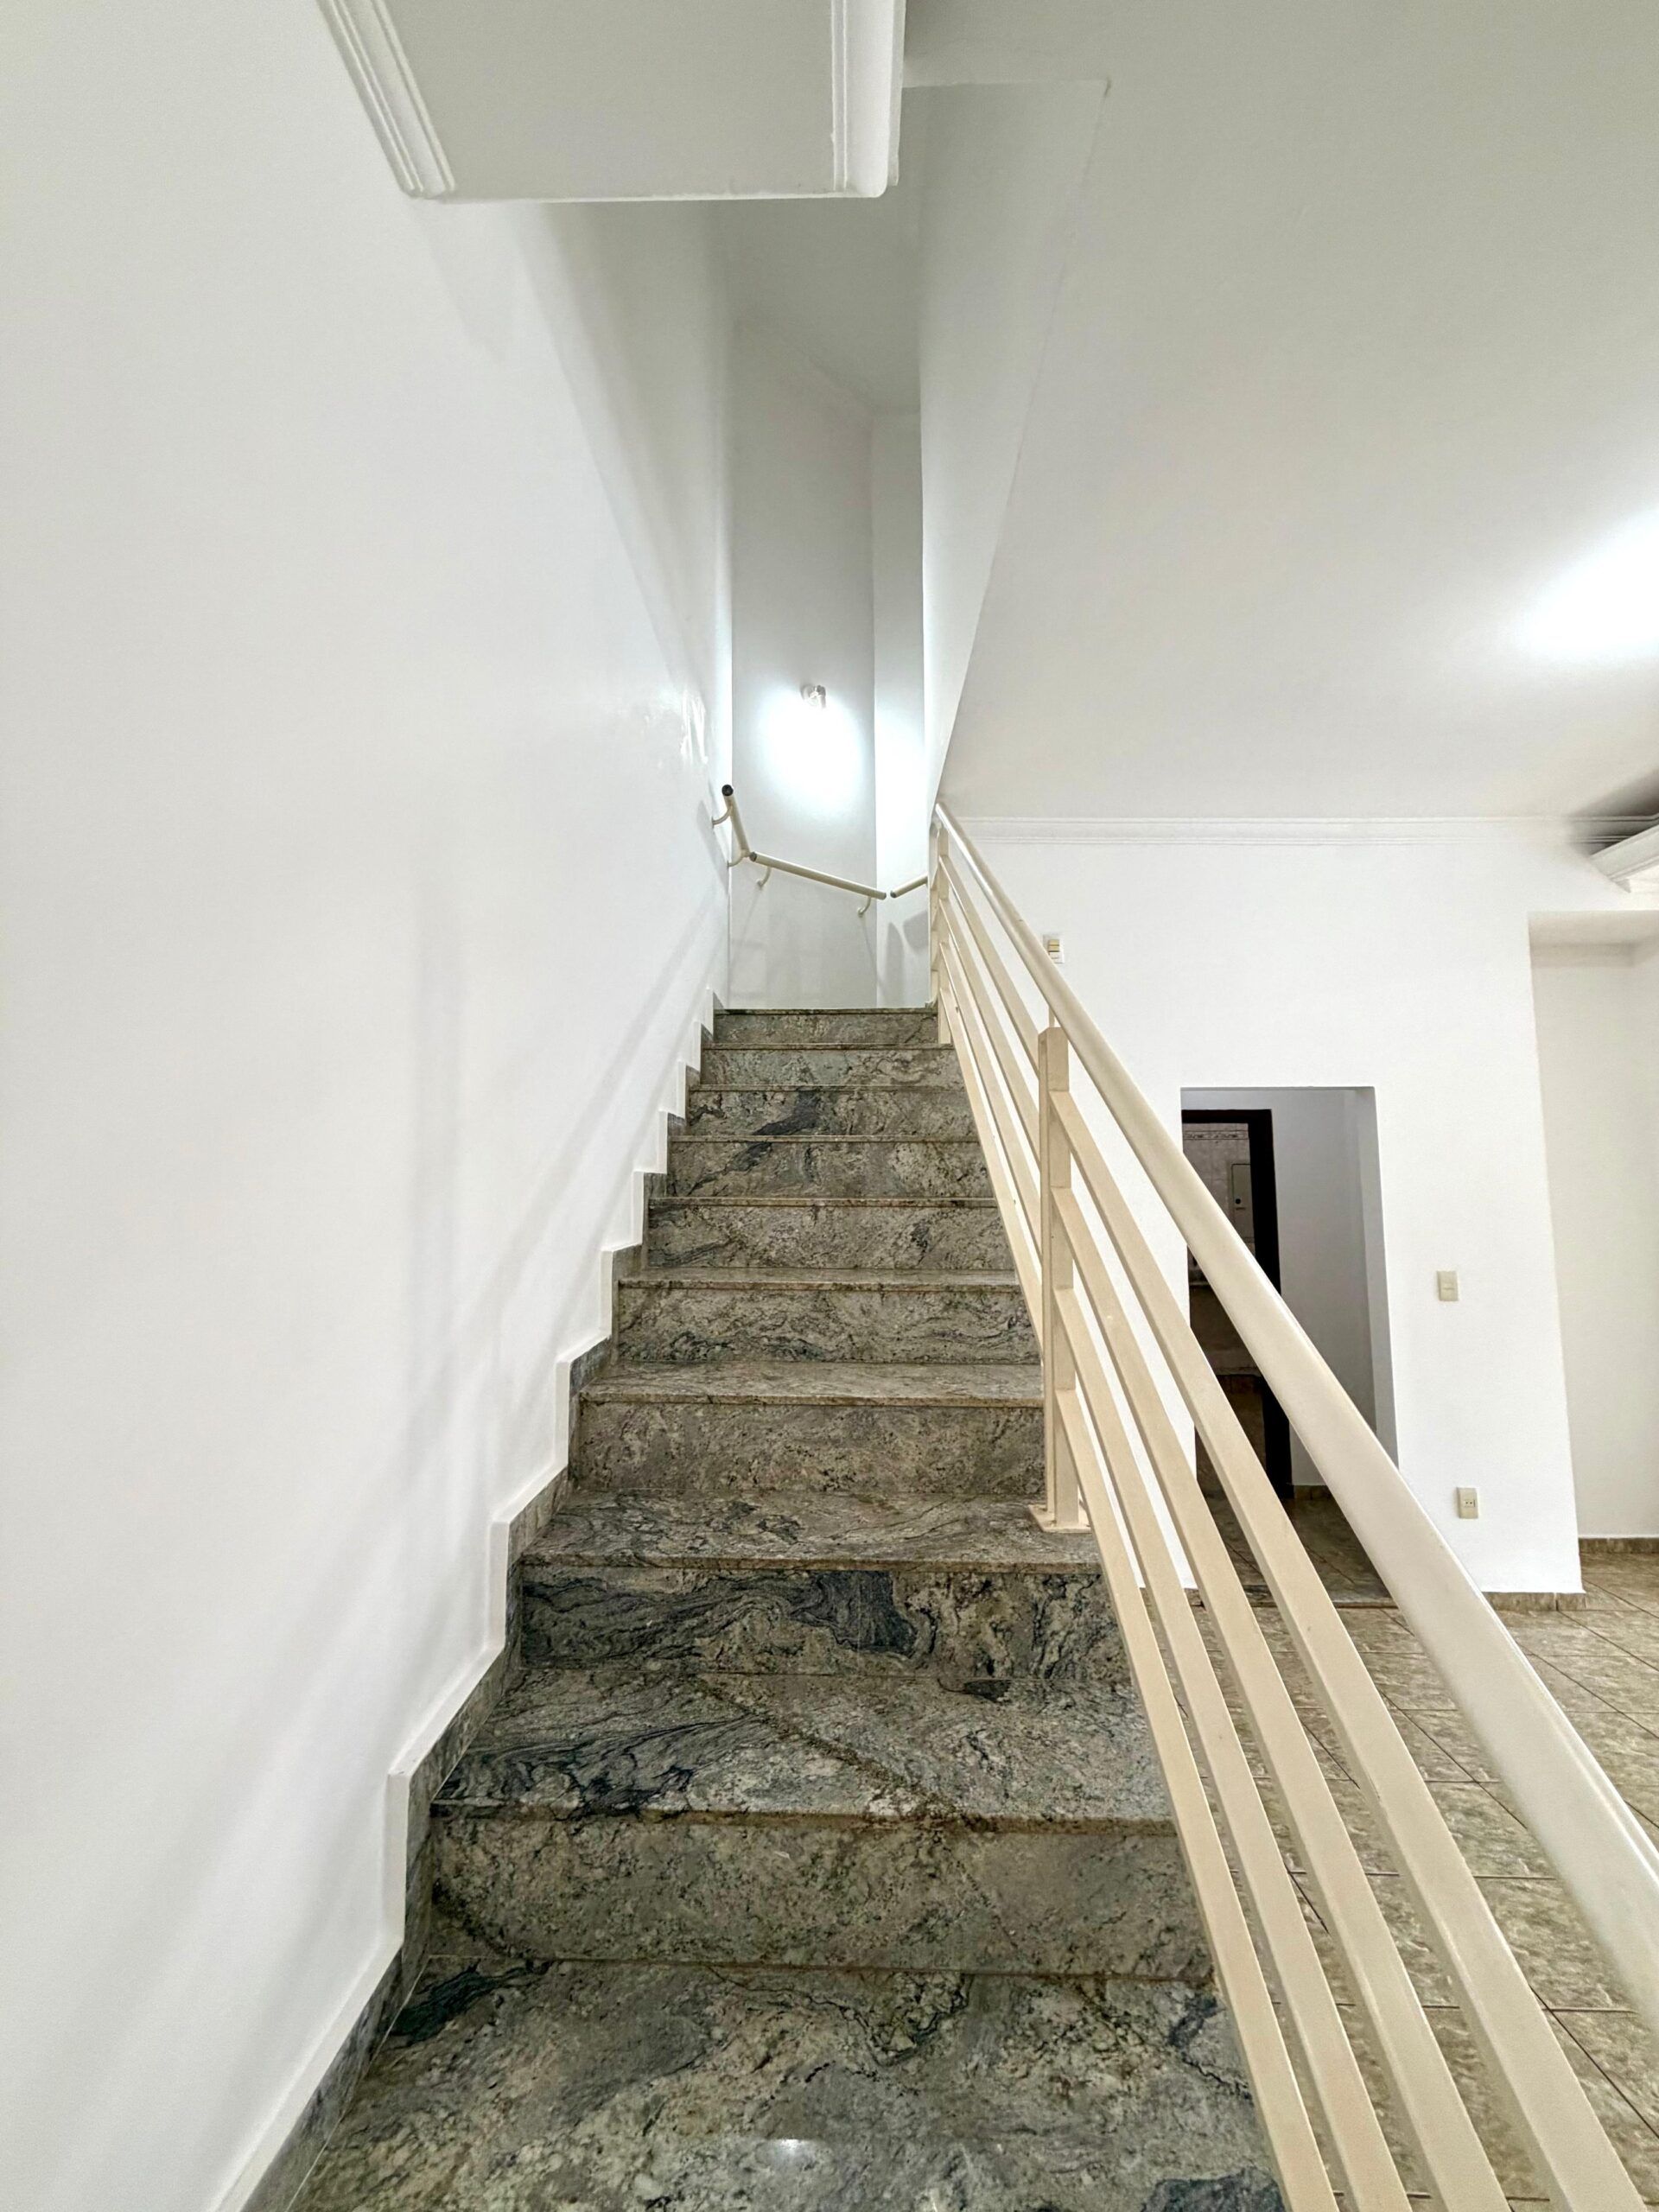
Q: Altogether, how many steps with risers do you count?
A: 9